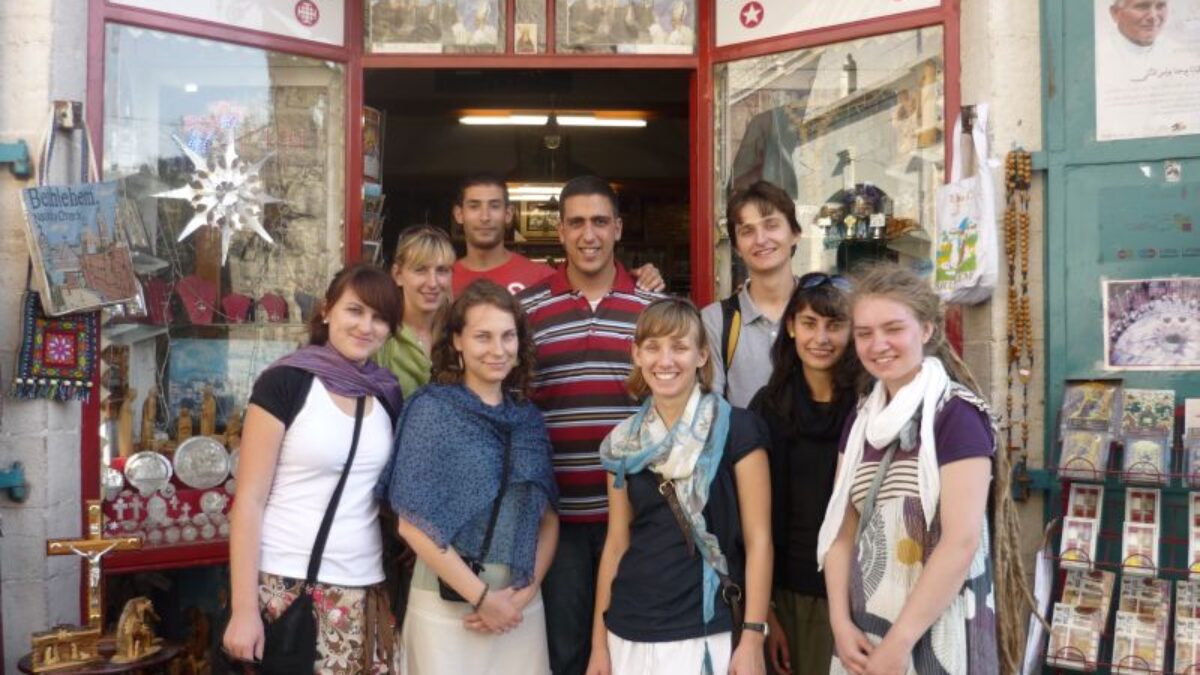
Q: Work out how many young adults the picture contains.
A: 9